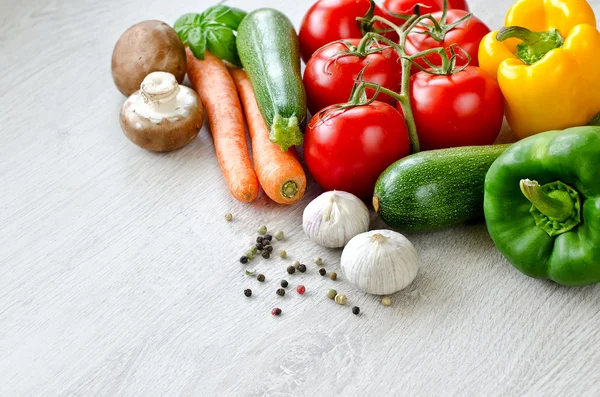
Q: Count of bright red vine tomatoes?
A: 6